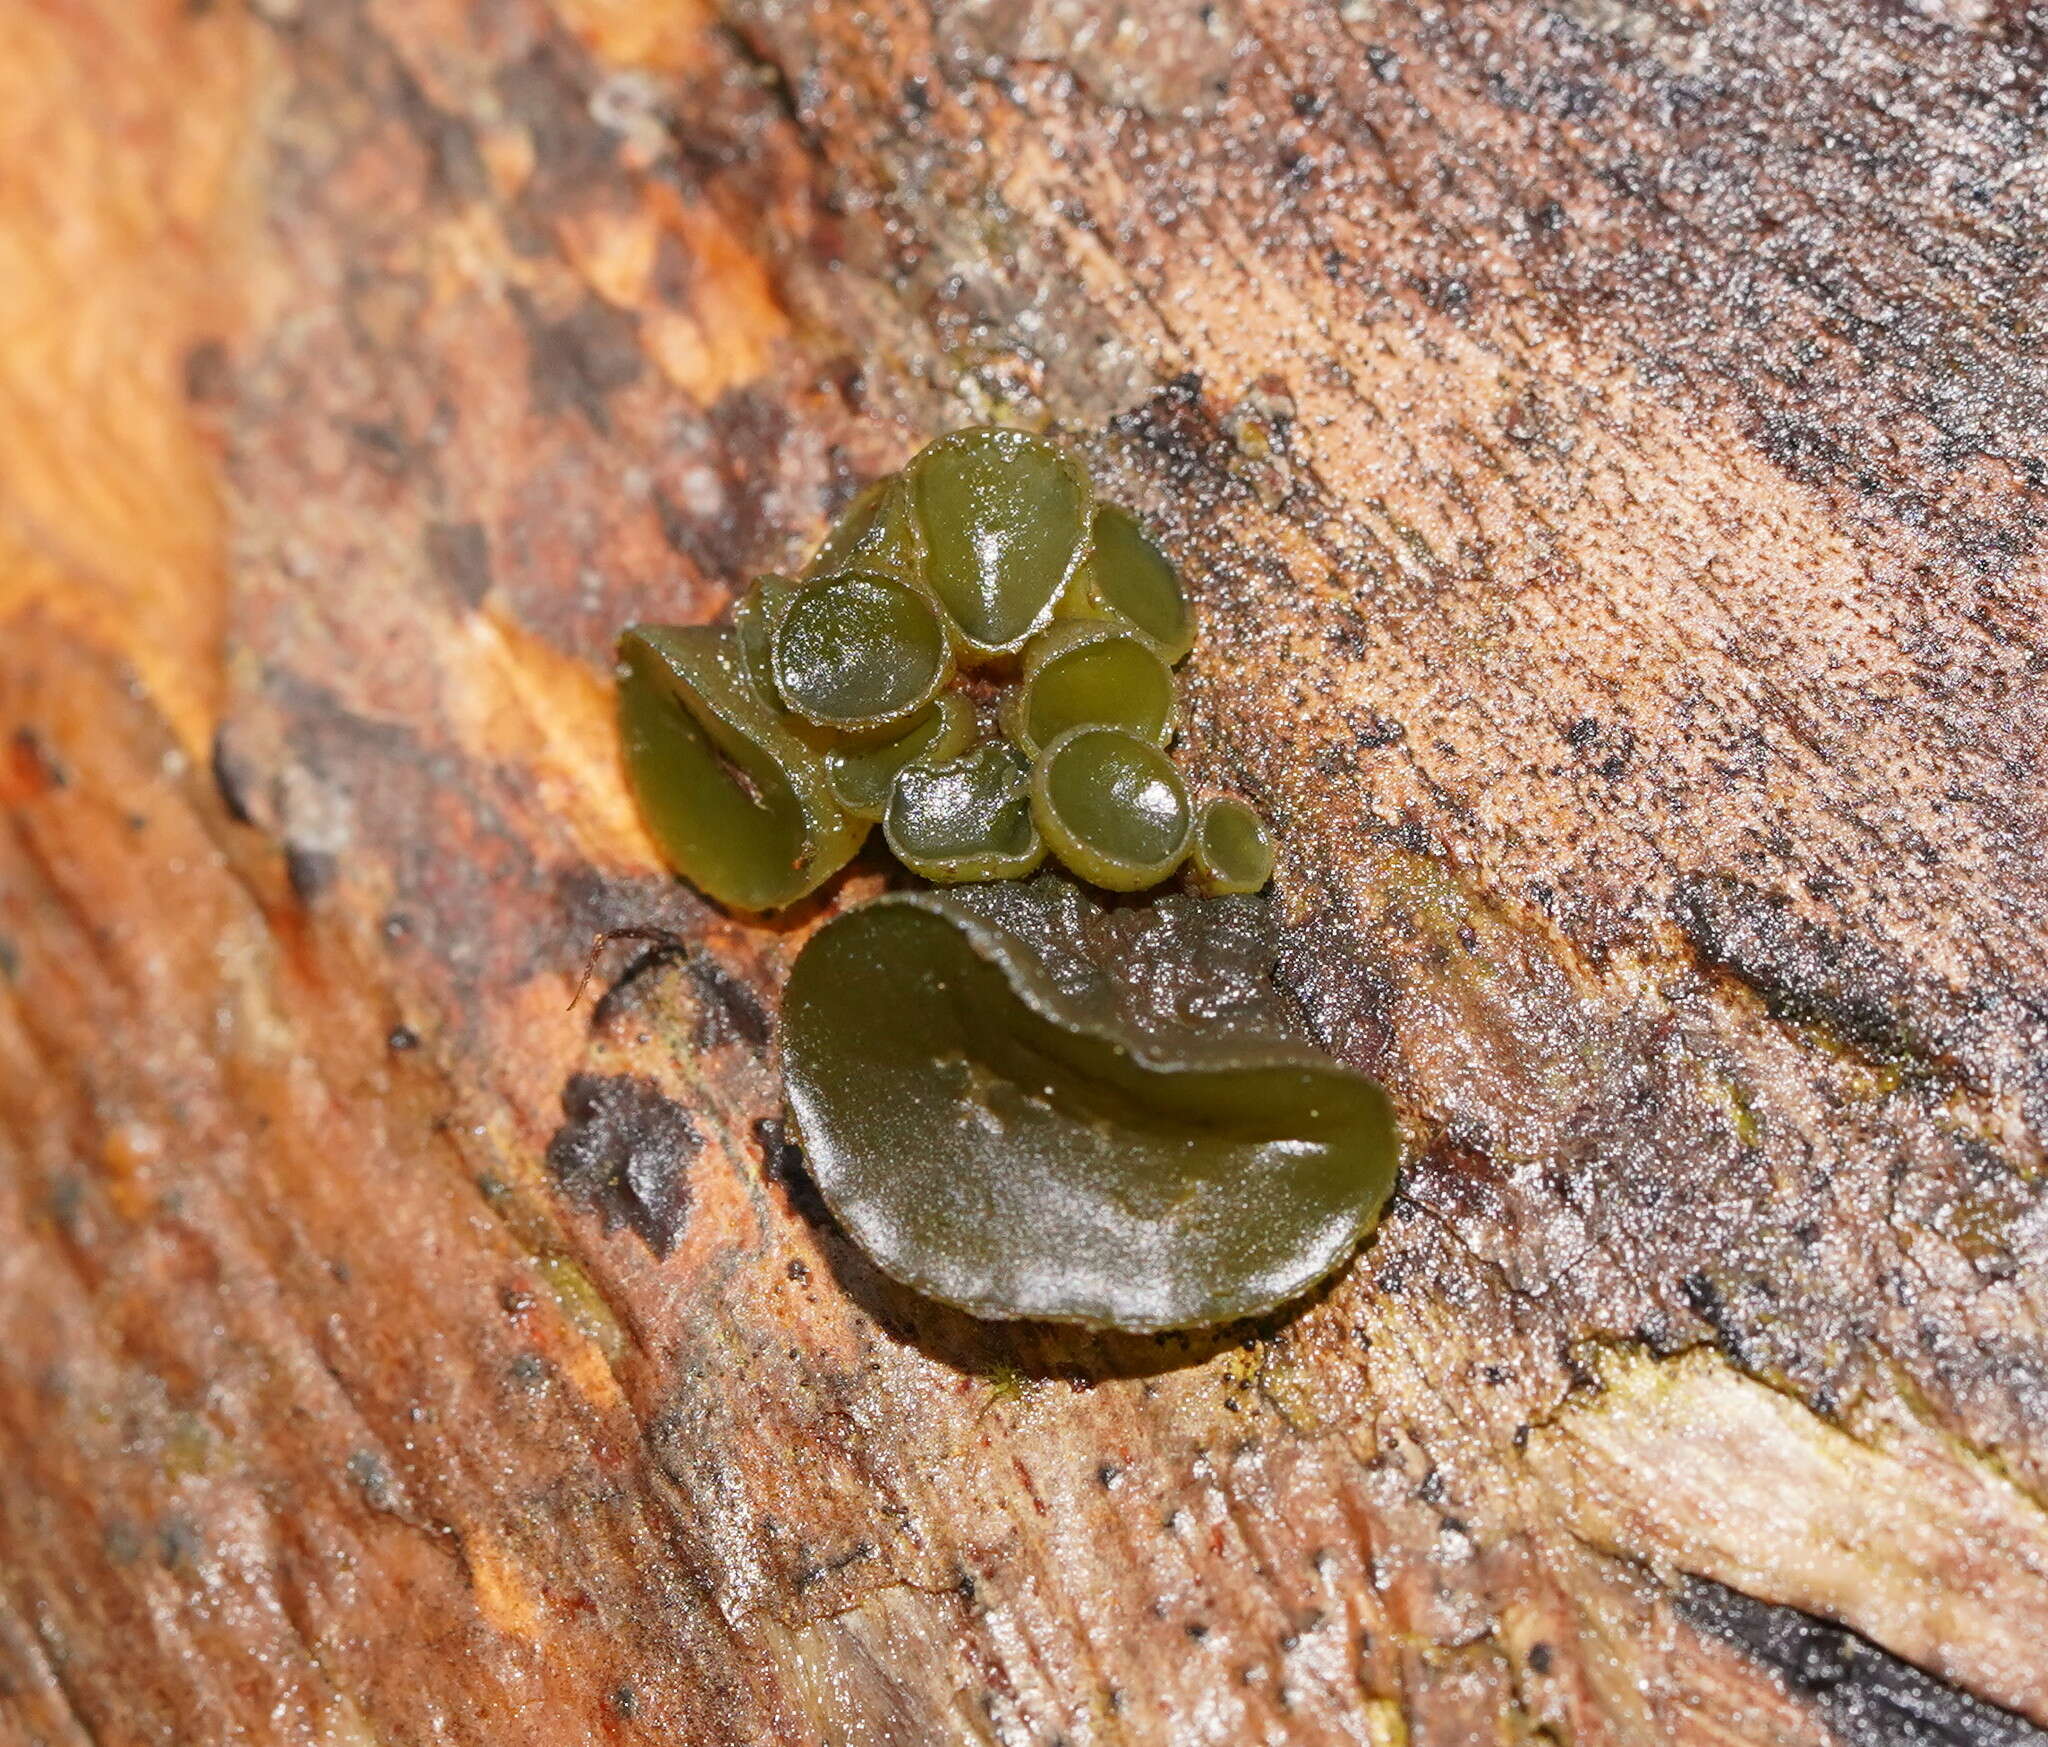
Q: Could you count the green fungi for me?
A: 12